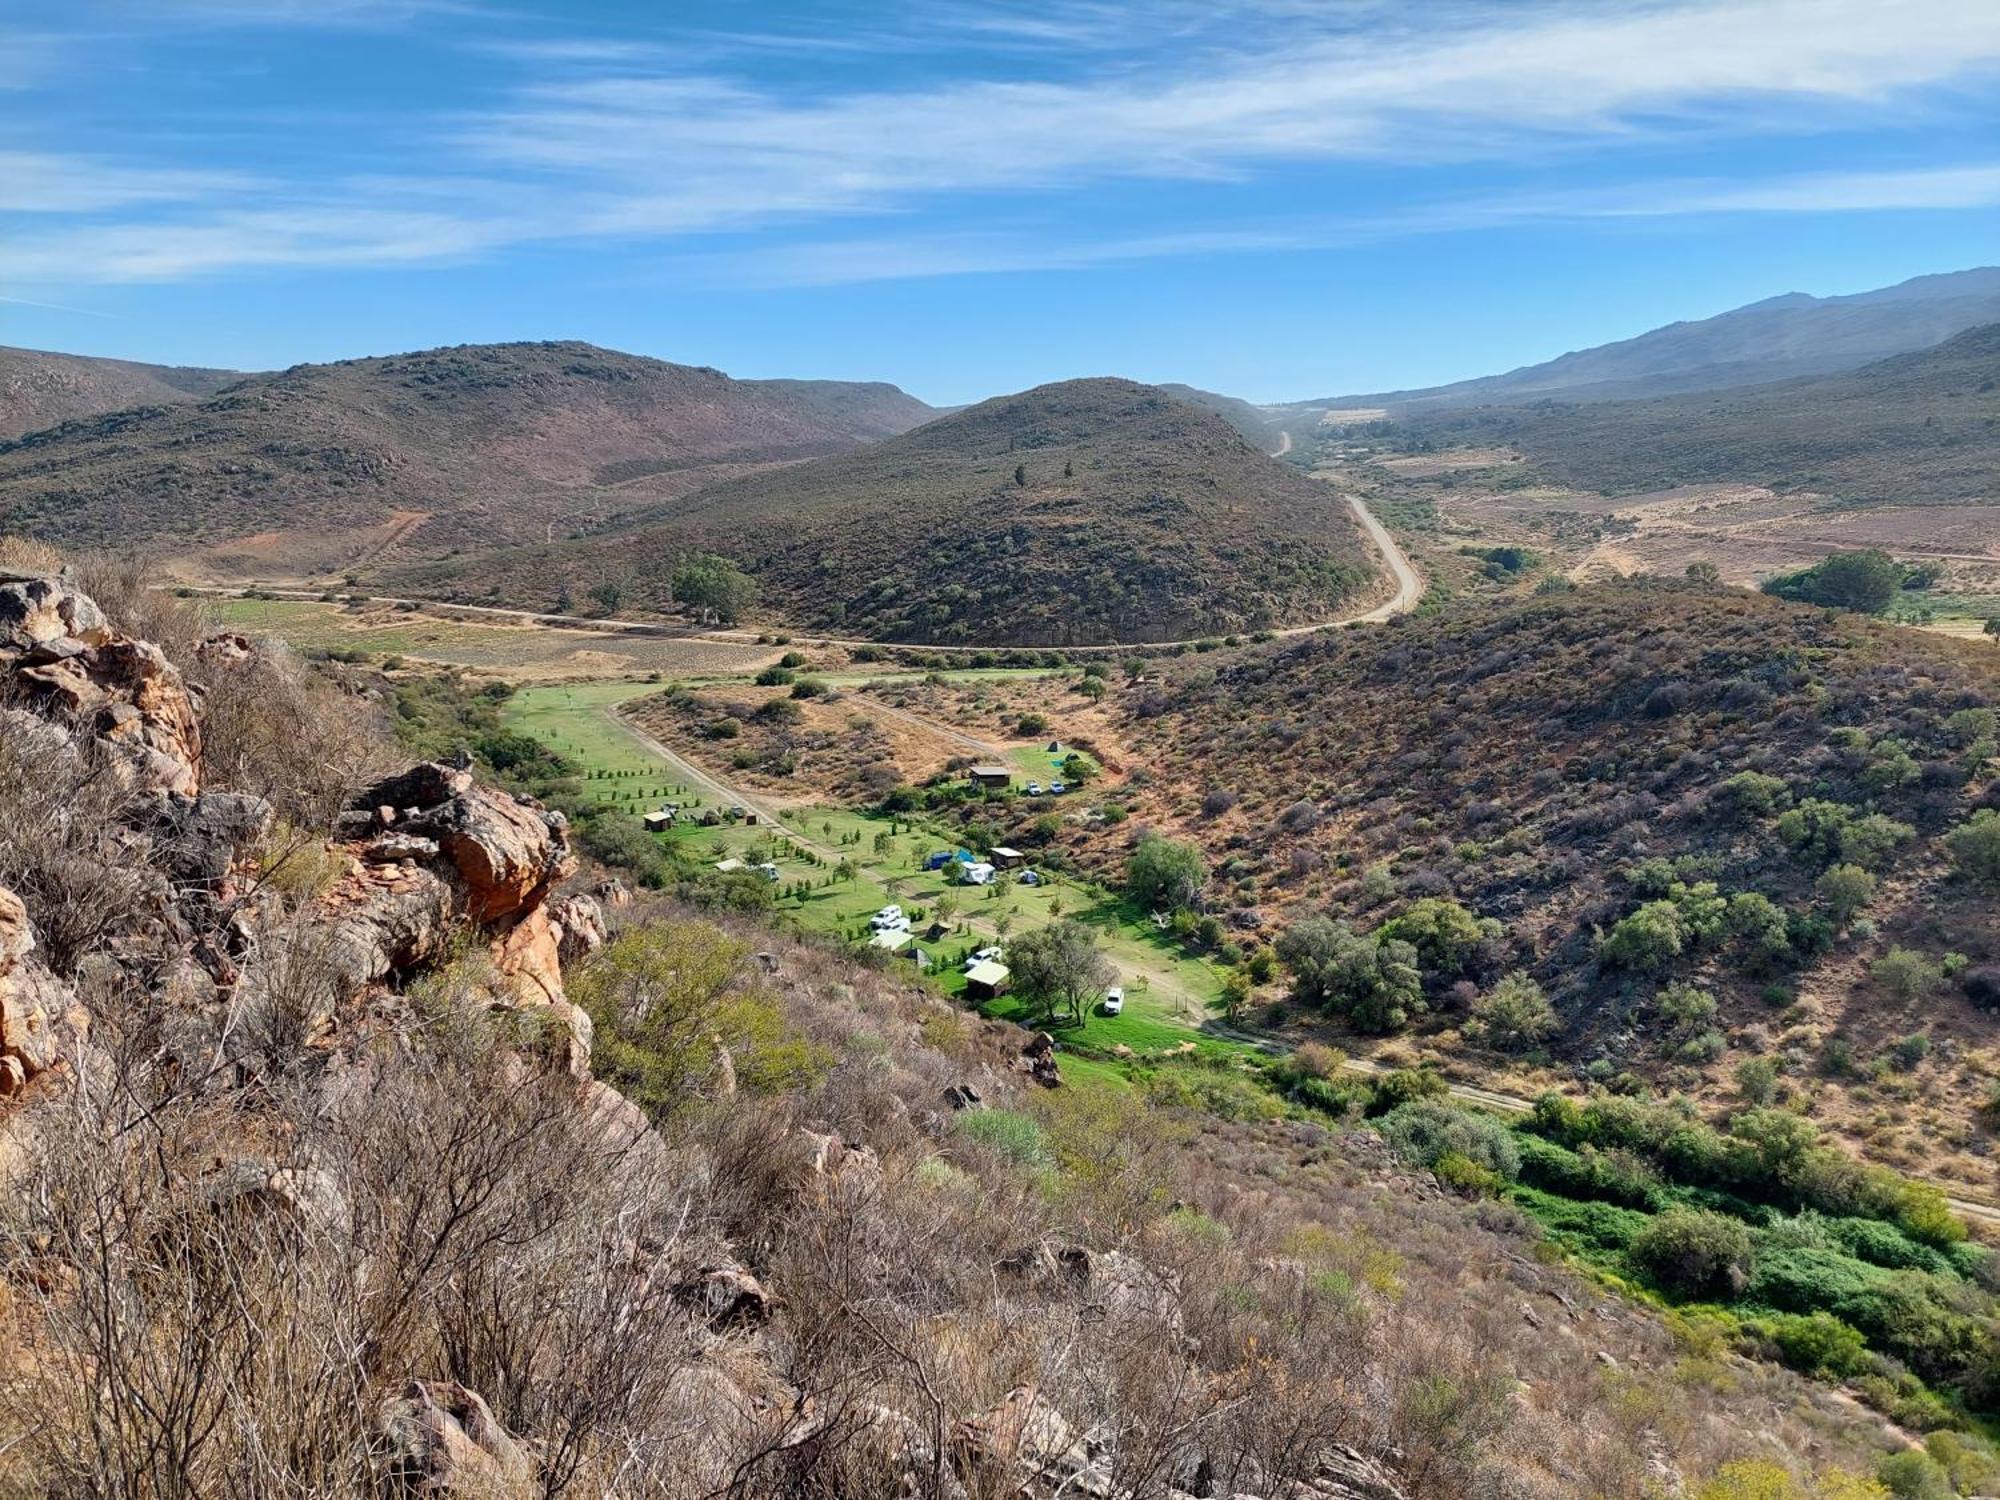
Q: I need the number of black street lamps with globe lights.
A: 0